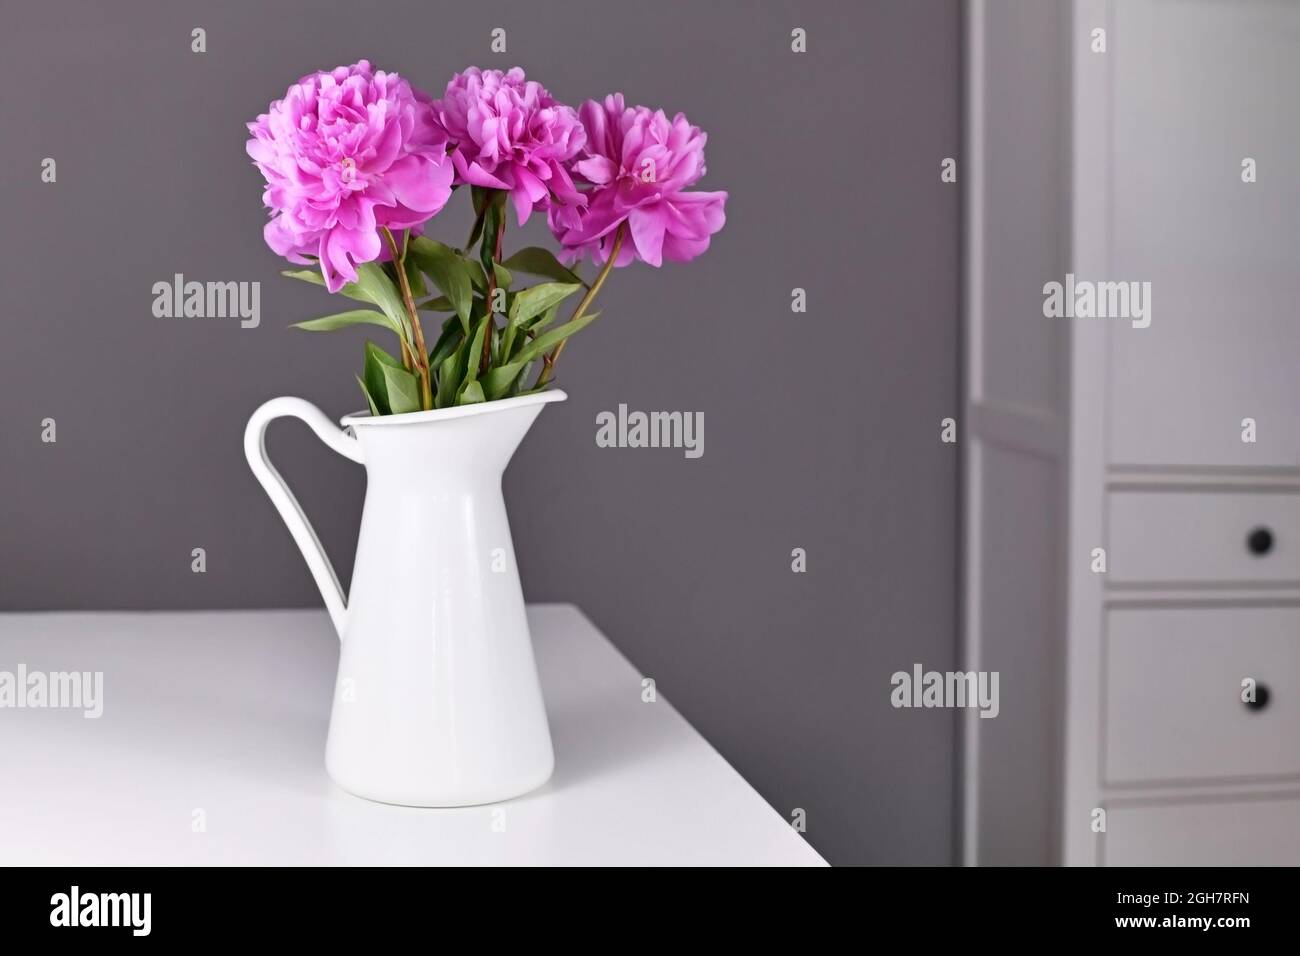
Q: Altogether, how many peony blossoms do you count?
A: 3